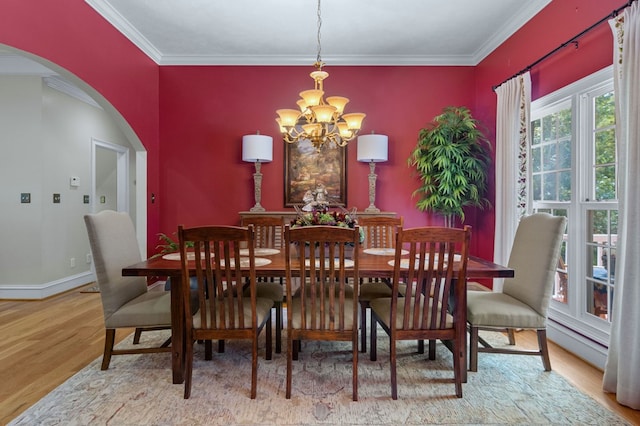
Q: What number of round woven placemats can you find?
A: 7